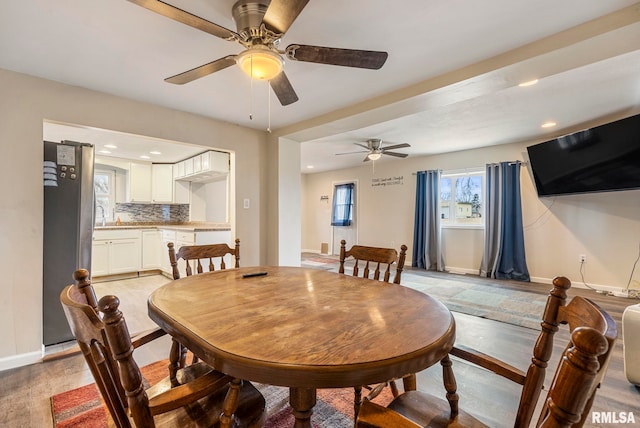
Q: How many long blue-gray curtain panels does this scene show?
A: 2